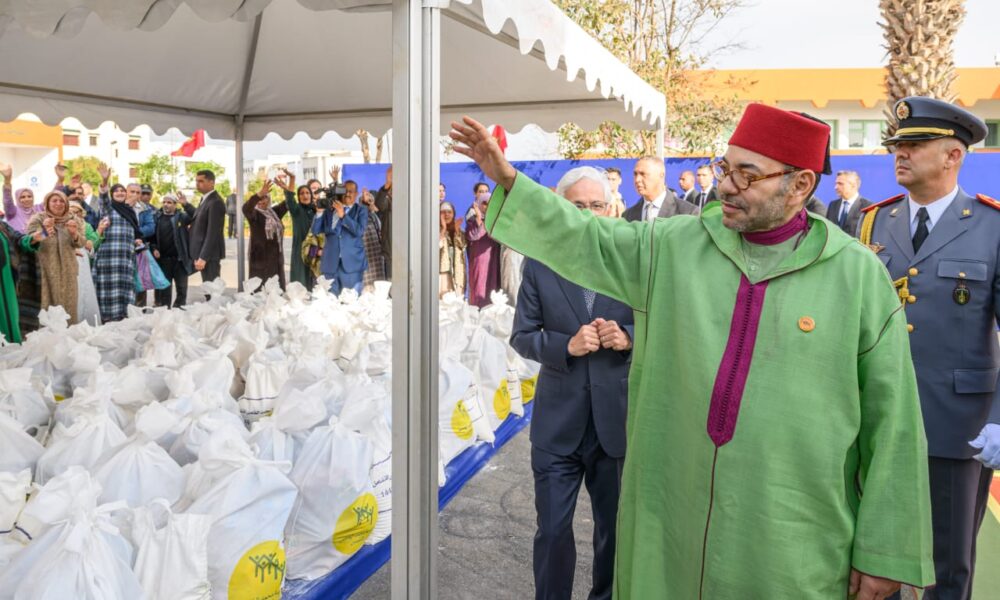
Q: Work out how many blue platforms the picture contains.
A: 1